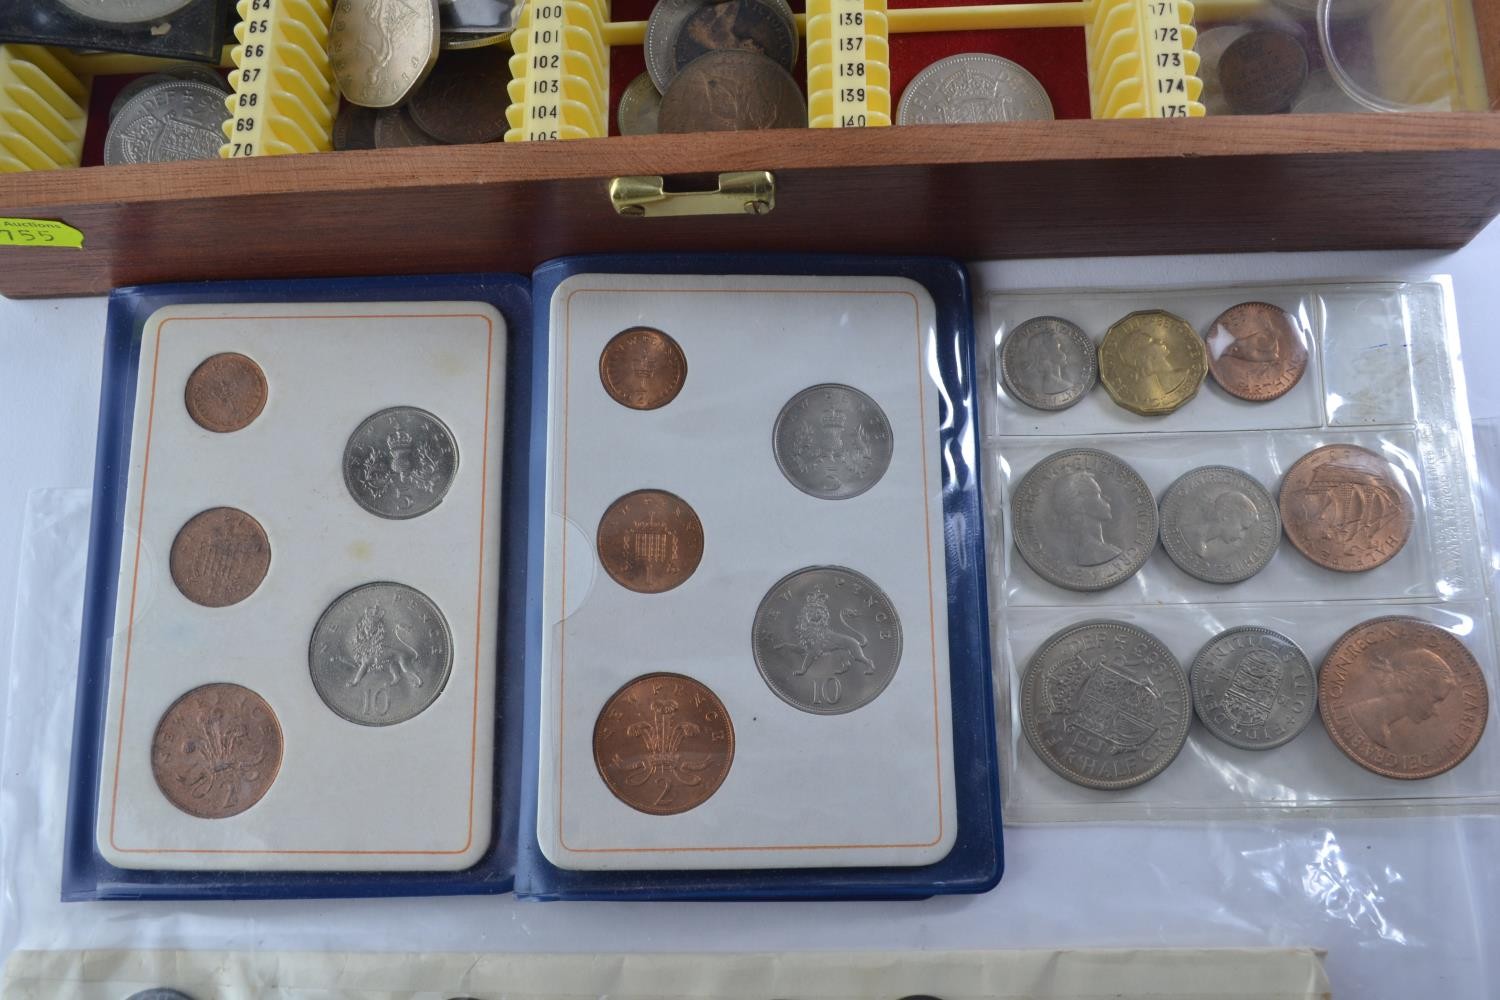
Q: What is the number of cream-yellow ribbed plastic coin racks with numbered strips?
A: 4